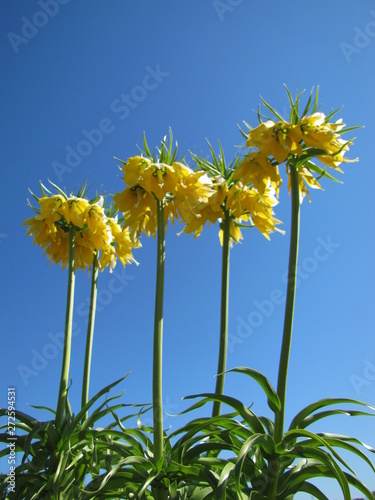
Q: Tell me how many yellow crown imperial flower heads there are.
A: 5